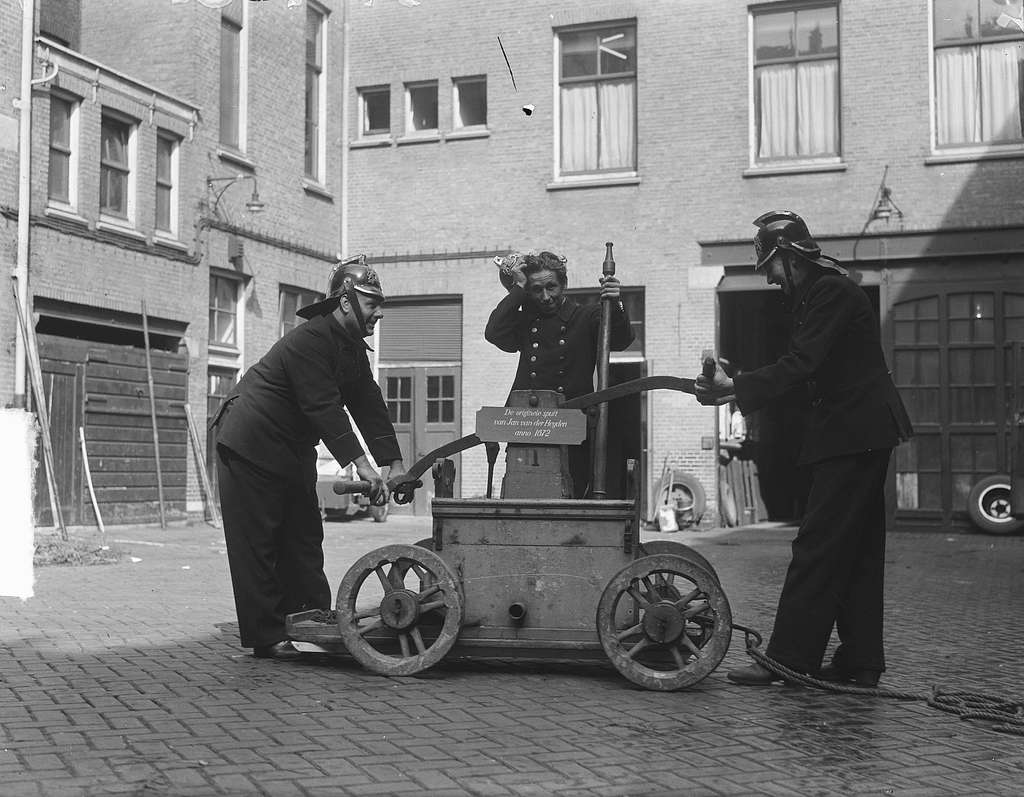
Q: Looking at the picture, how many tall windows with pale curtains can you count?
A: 3